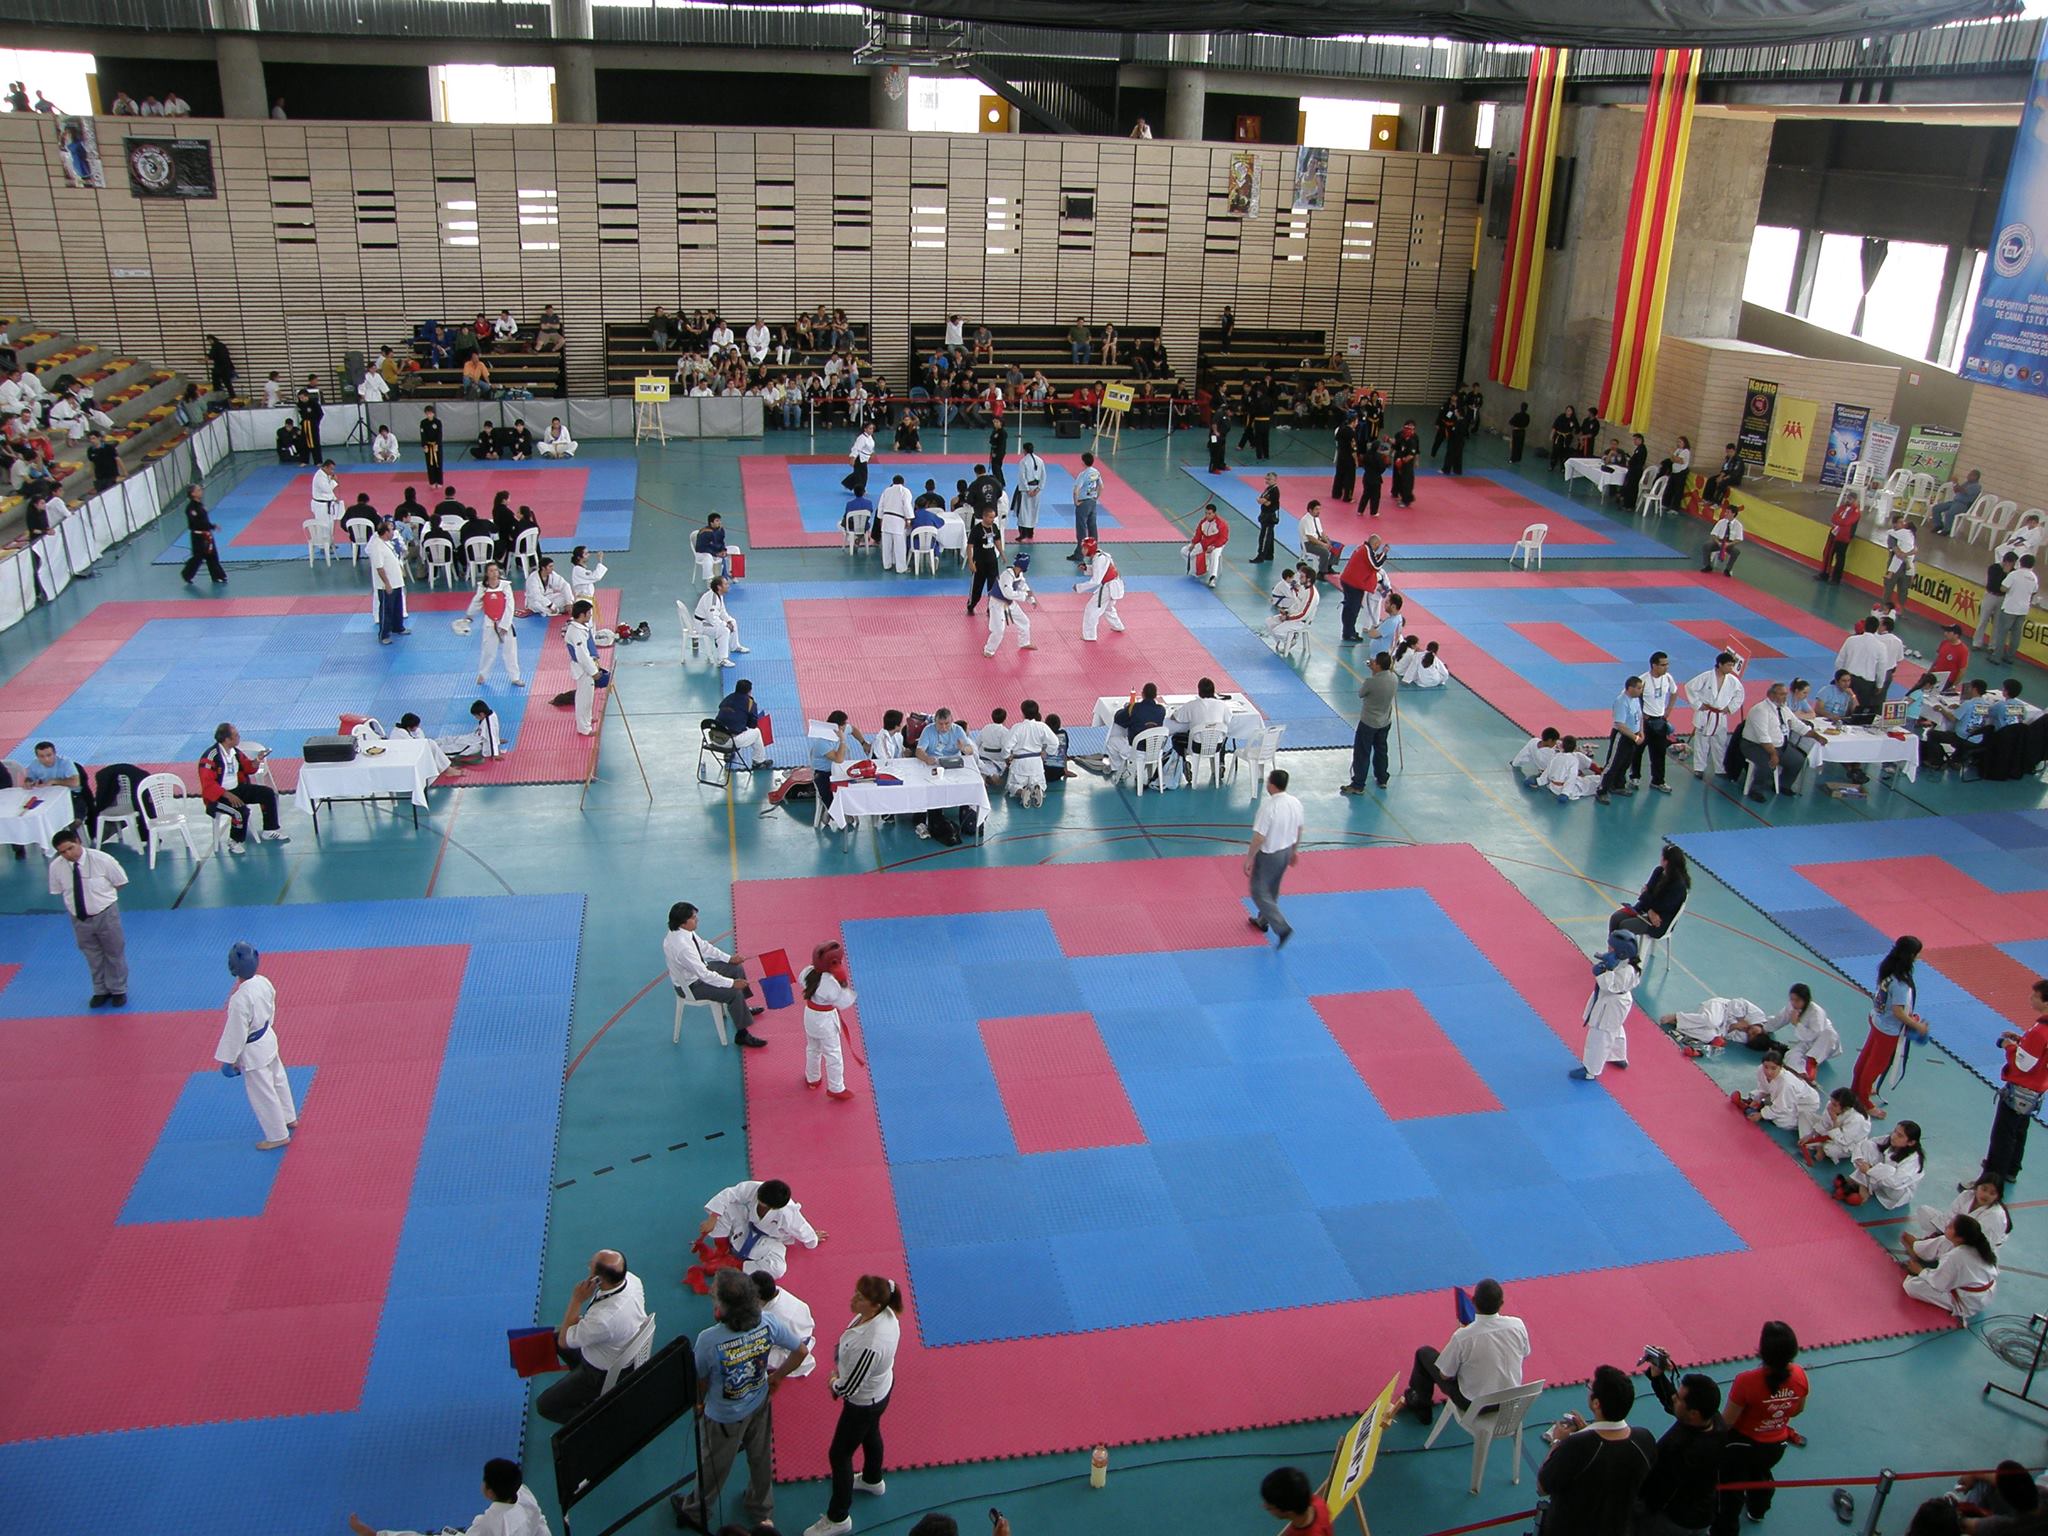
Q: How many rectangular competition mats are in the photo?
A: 9